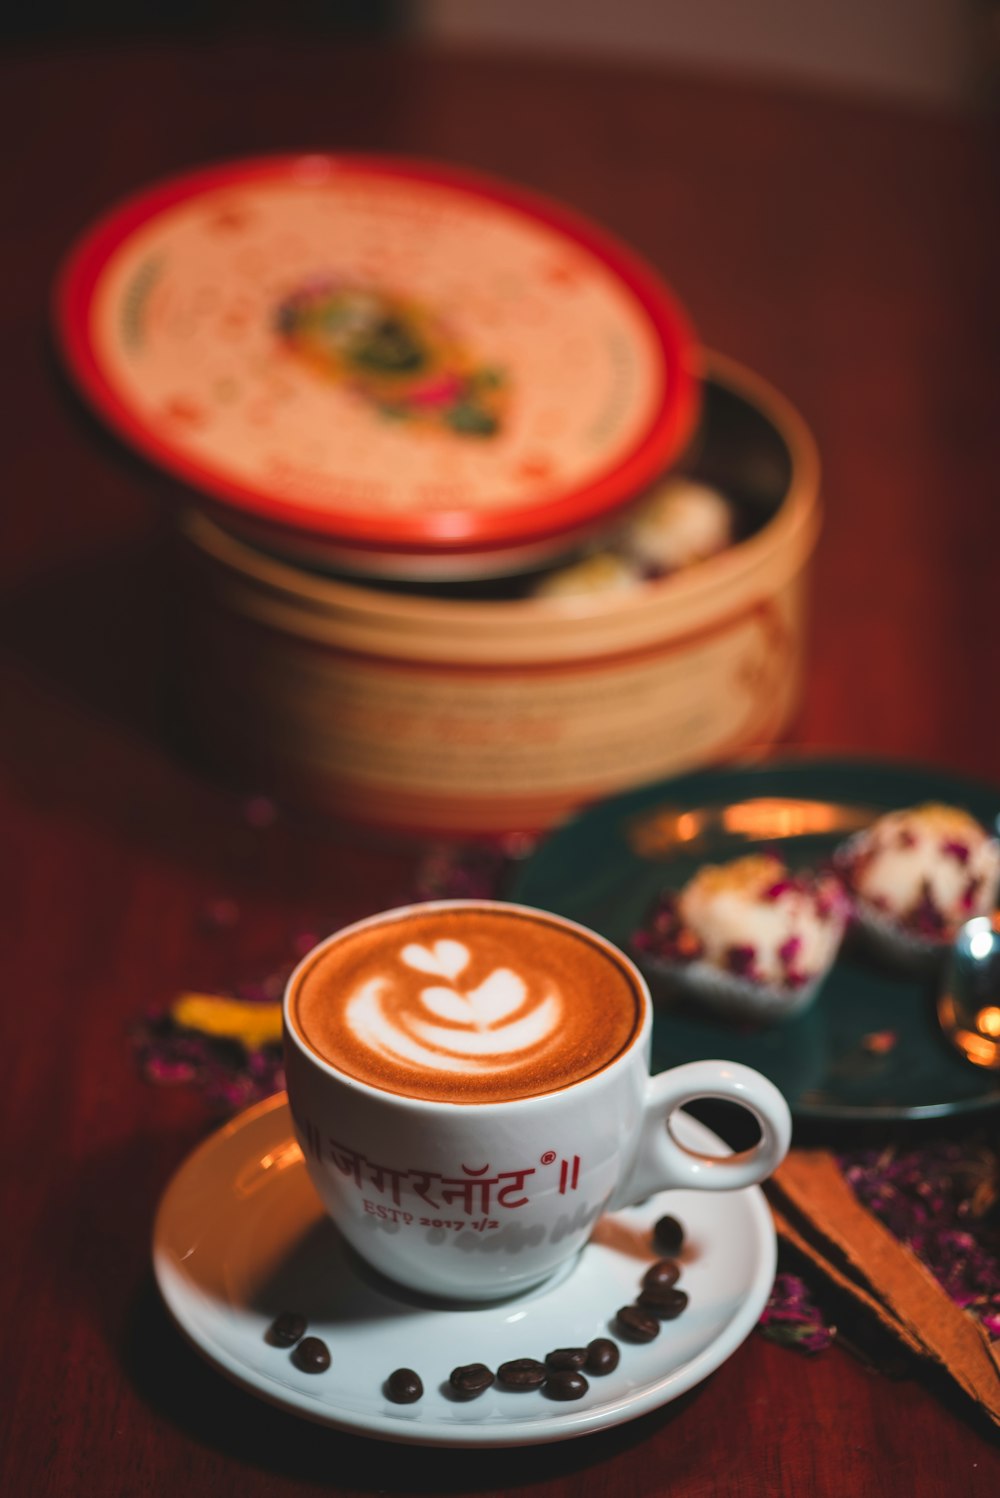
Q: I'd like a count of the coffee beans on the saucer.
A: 12